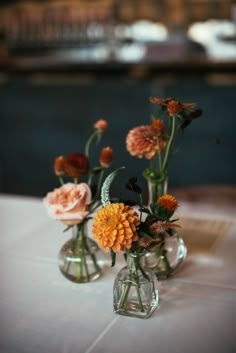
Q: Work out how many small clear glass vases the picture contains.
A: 3